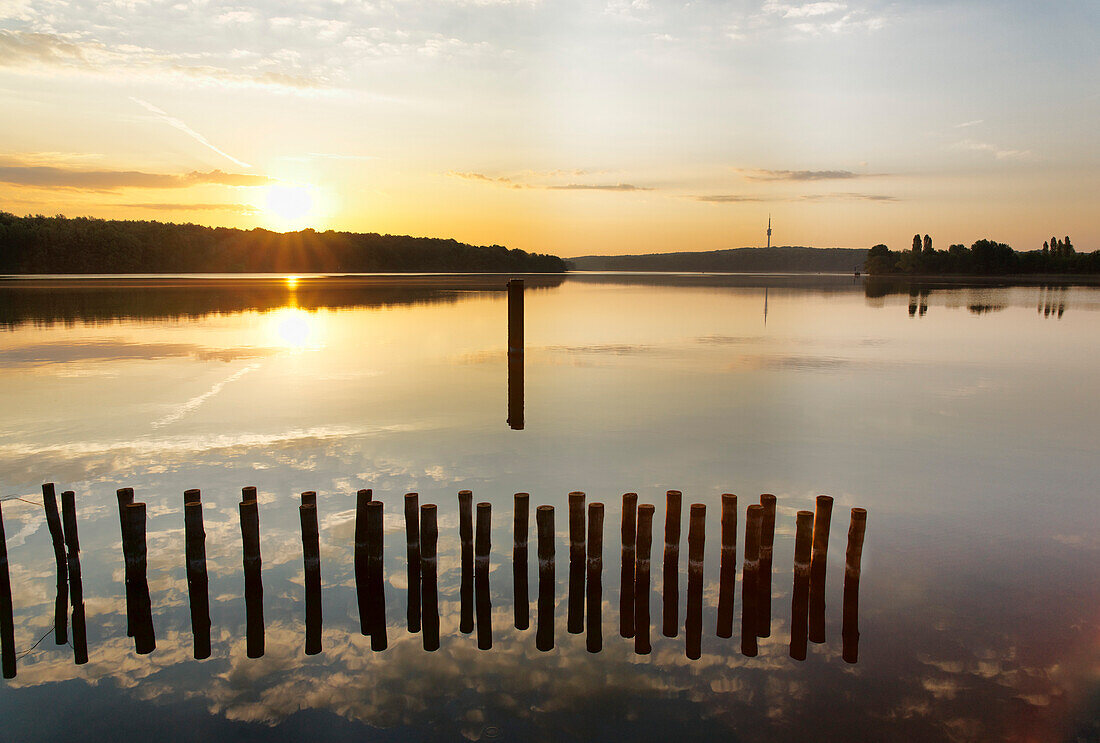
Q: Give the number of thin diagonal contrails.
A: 1